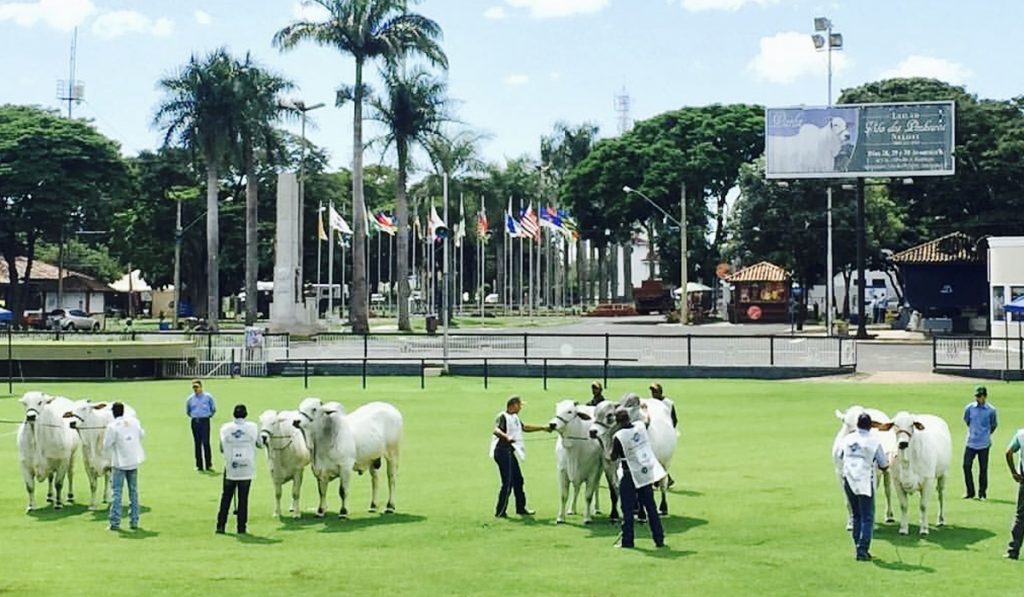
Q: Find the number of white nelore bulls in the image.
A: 8